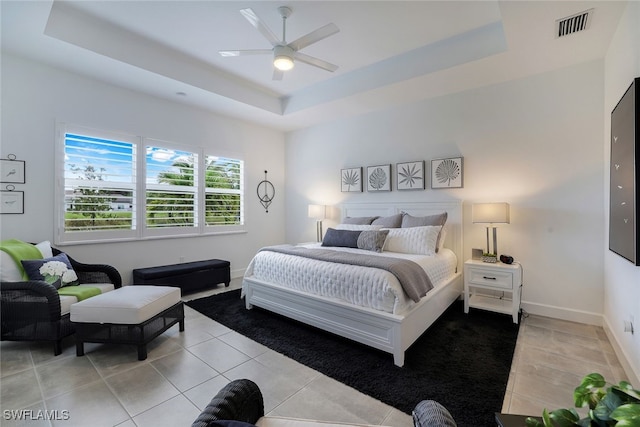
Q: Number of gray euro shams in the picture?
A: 3